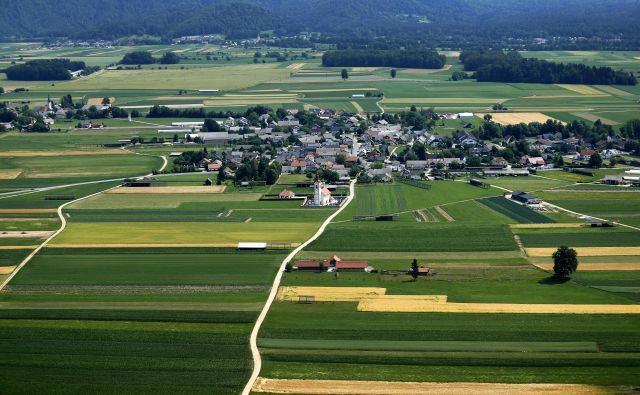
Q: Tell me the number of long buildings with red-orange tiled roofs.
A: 2